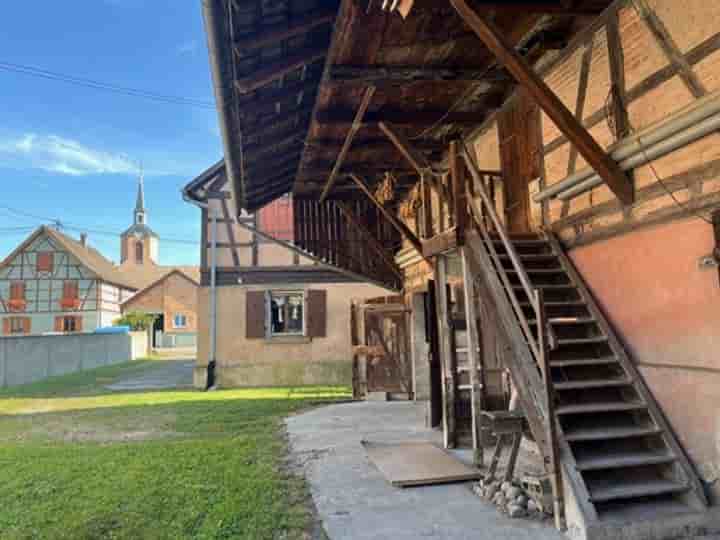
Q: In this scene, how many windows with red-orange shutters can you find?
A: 5